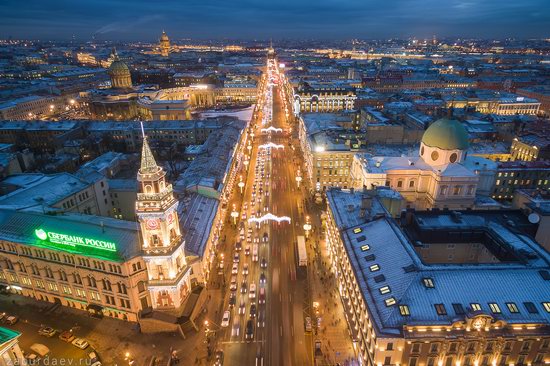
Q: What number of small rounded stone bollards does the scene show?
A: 0